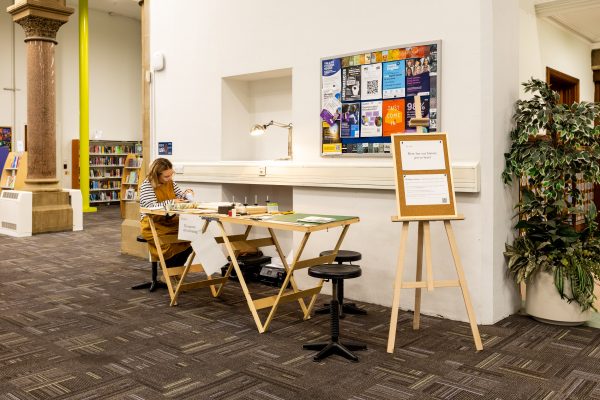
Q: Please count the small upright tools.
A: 4